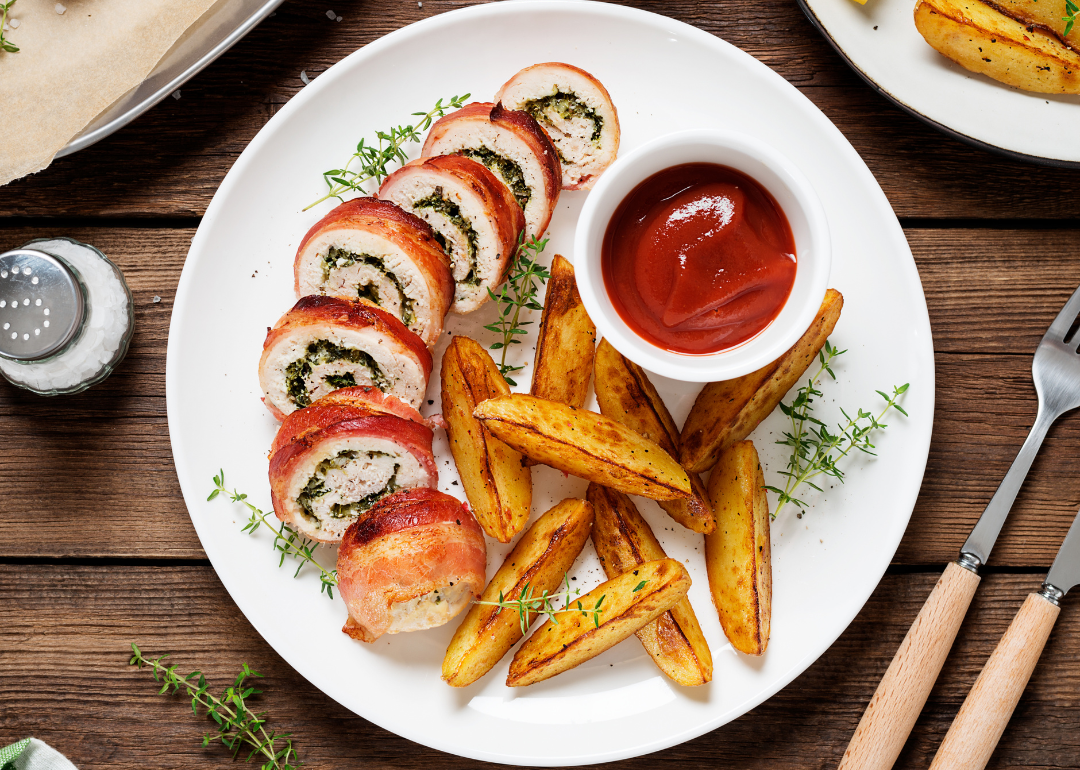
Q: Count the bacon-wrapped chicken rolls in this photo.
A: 7